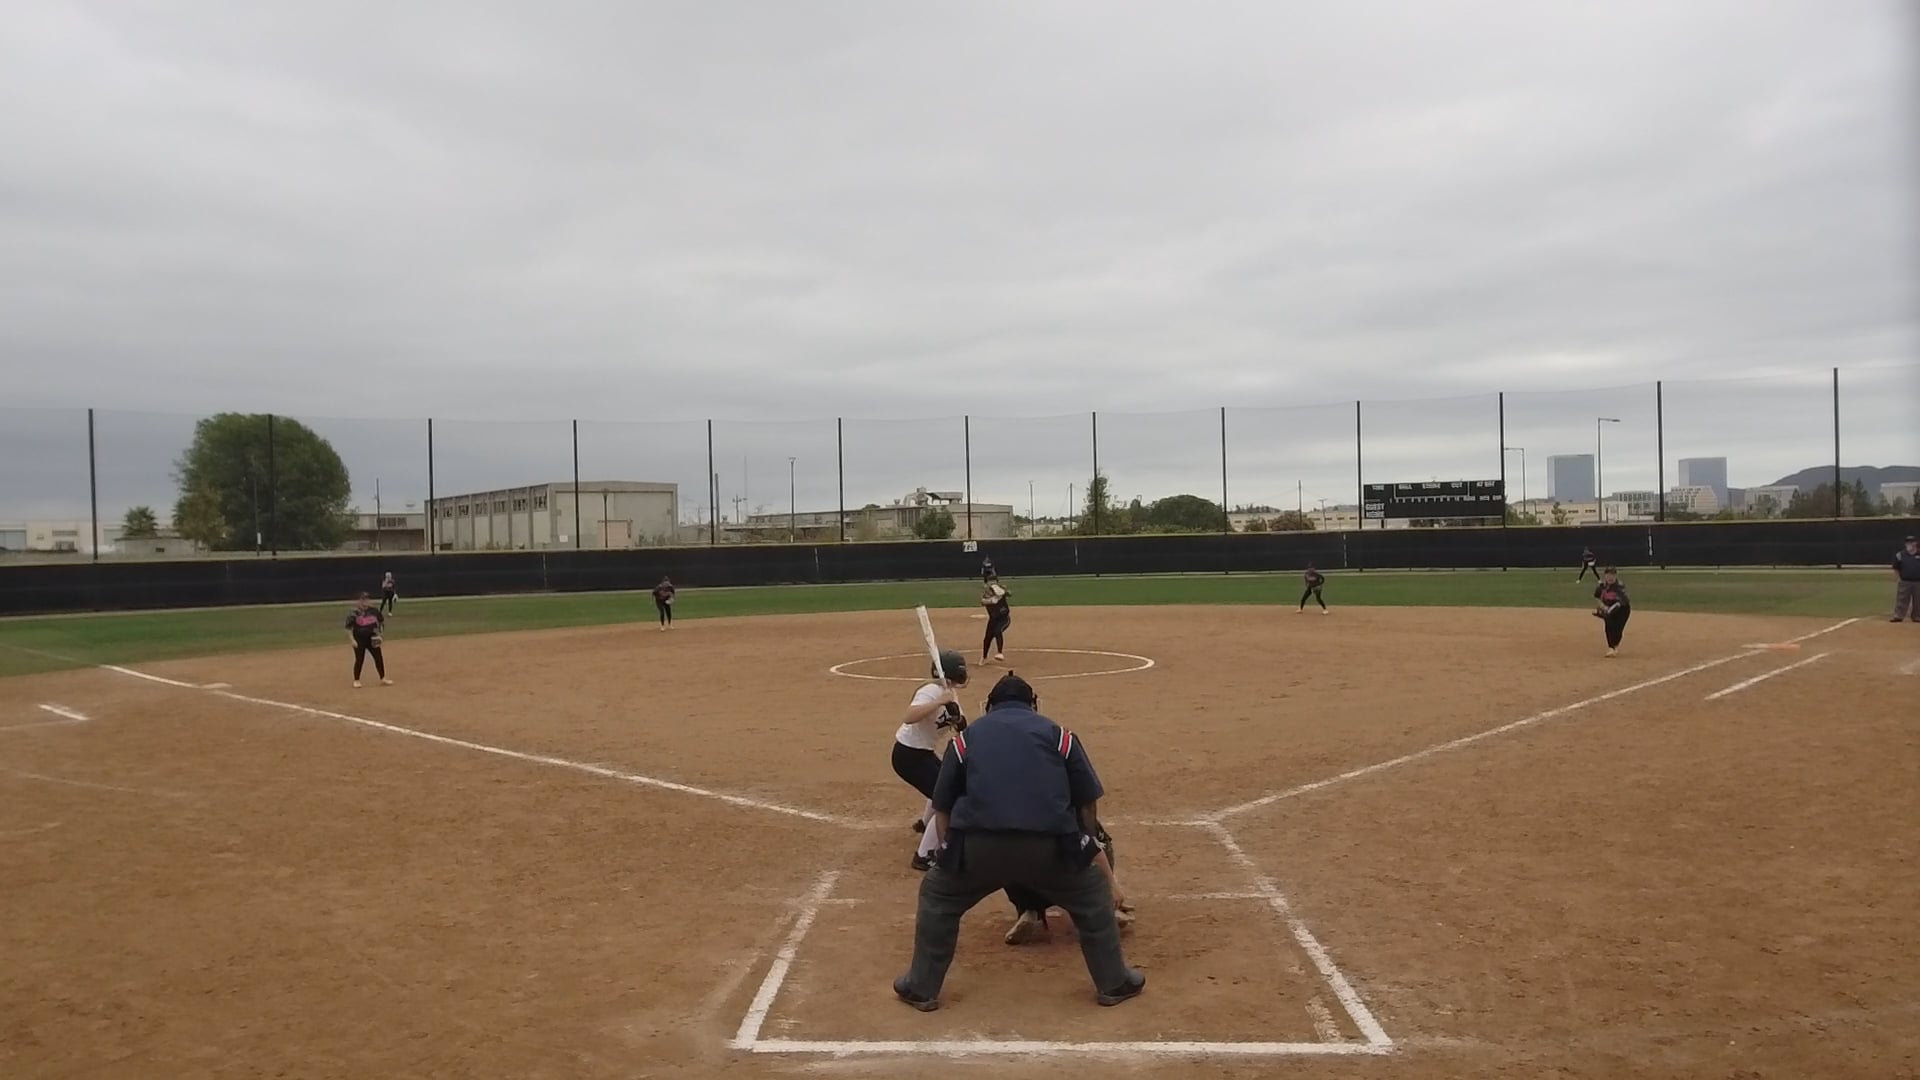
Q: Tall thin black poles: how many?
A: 13